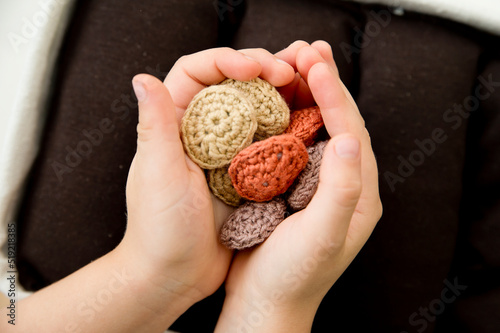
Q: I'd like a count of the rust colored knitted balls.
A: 2